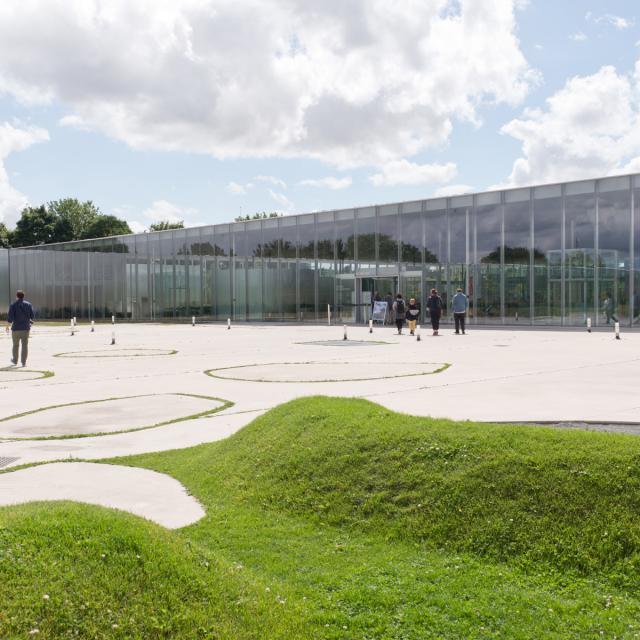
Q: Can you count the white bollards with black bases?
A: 12